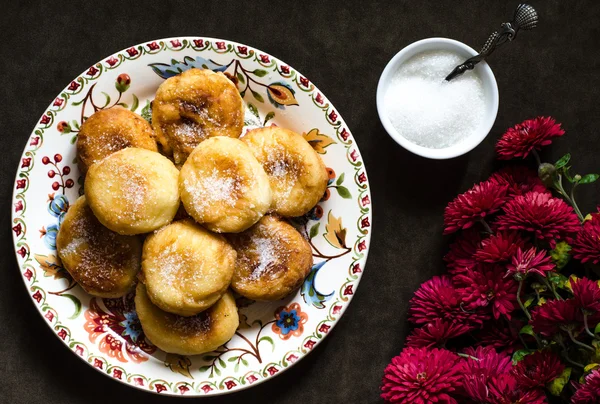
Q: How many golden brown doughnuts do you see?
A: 9